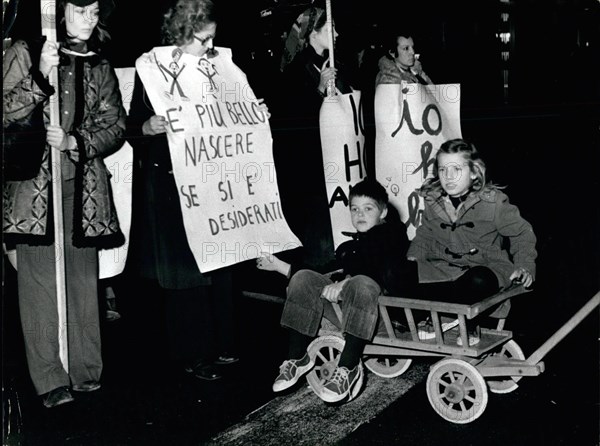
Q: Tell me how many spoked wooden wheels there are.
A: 4